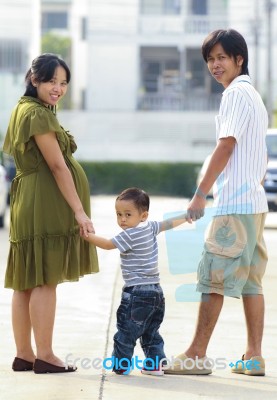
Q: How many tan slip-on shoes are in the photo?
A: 2